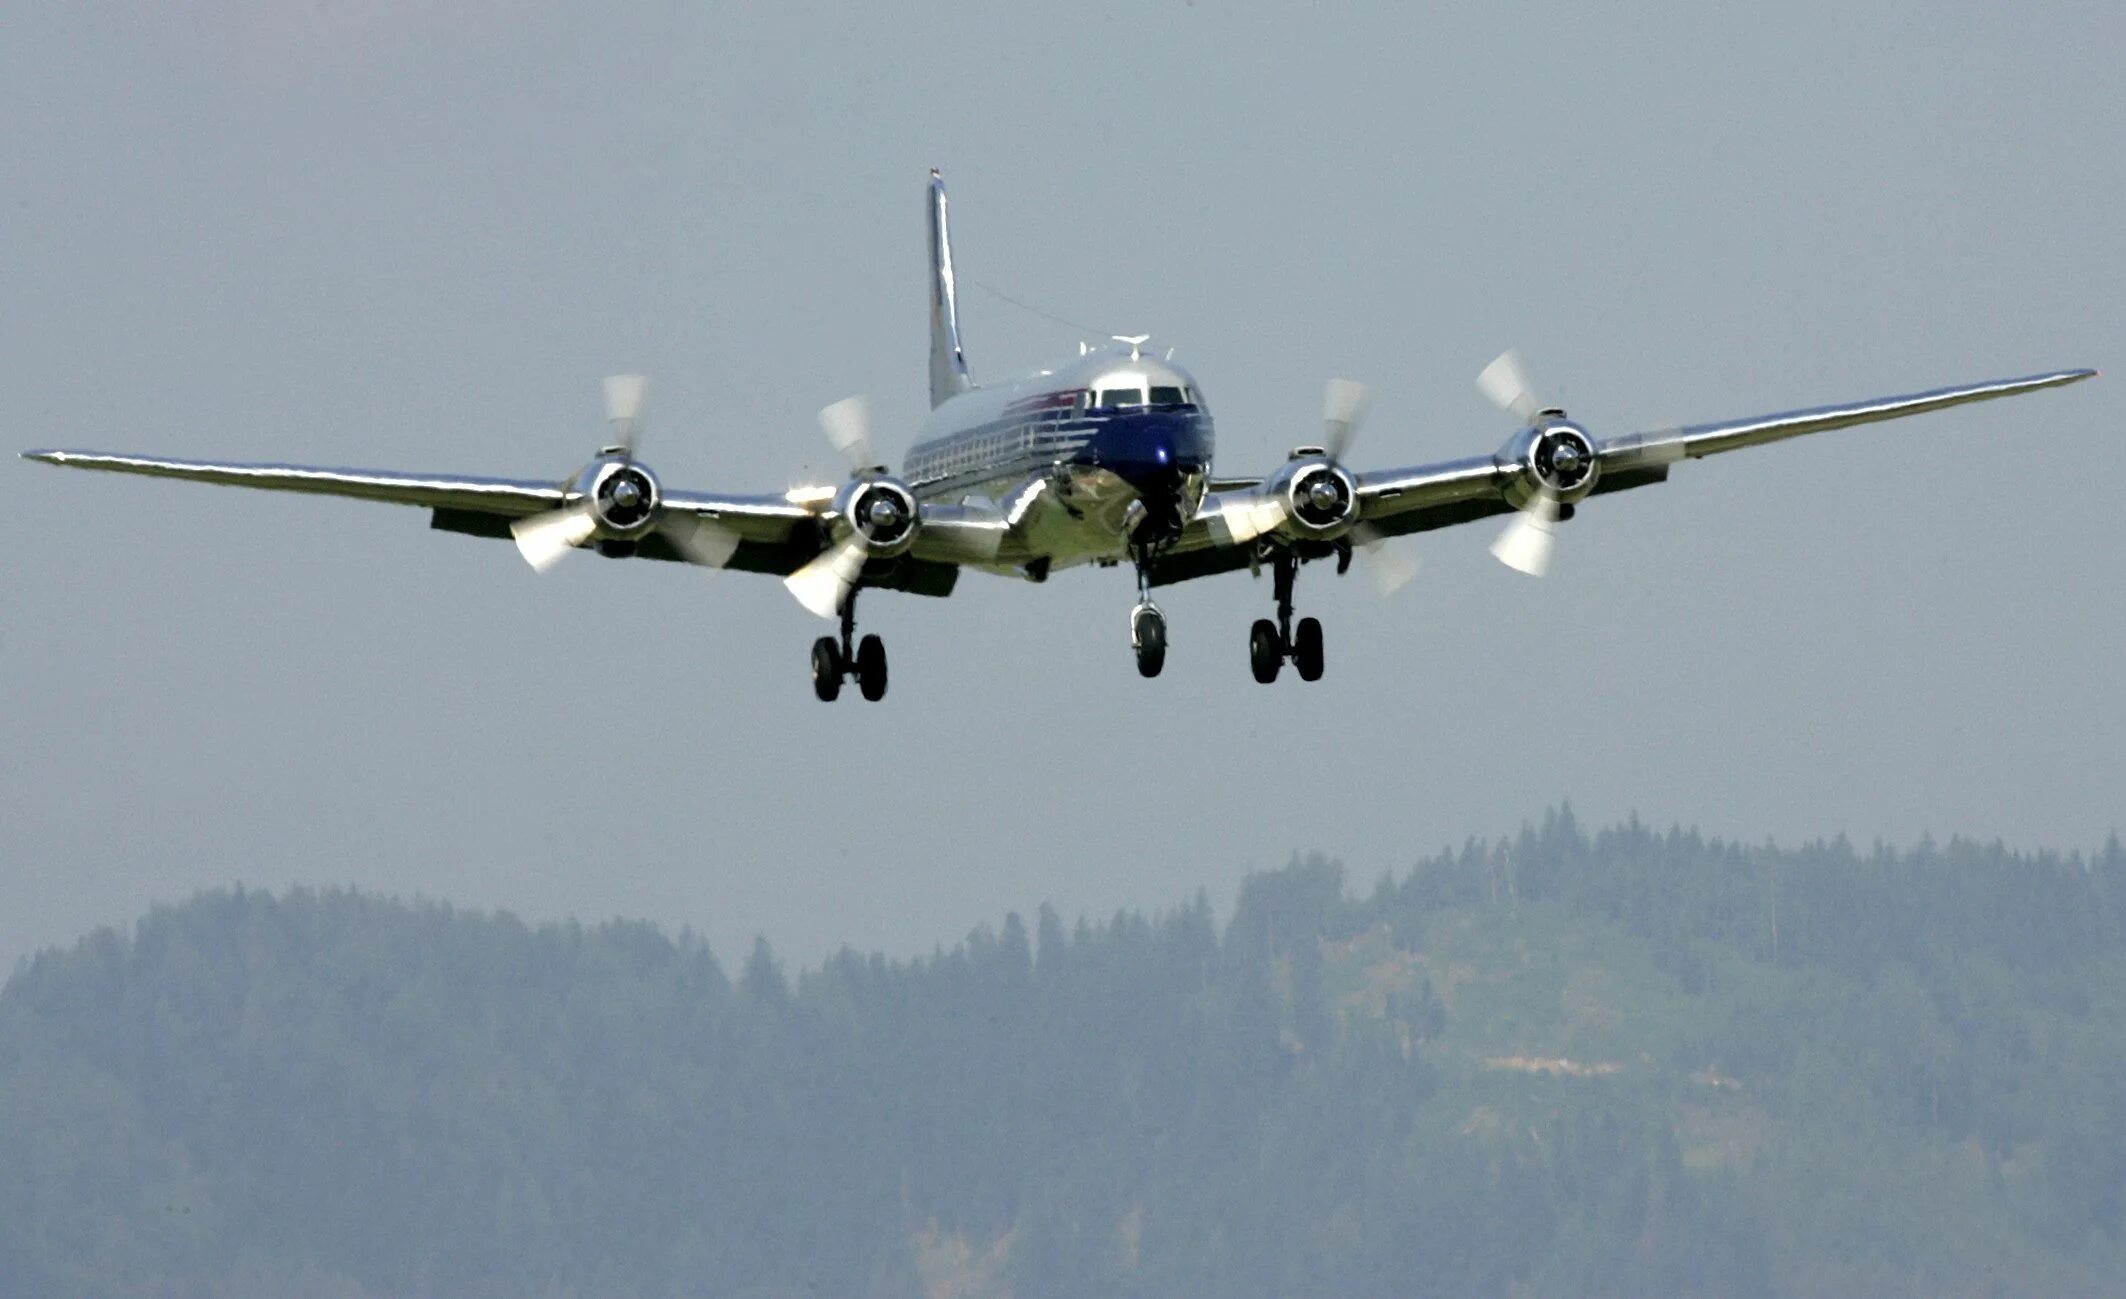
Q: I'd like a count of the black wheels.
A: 5